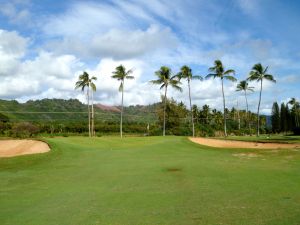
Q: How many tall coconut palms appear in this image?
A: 7